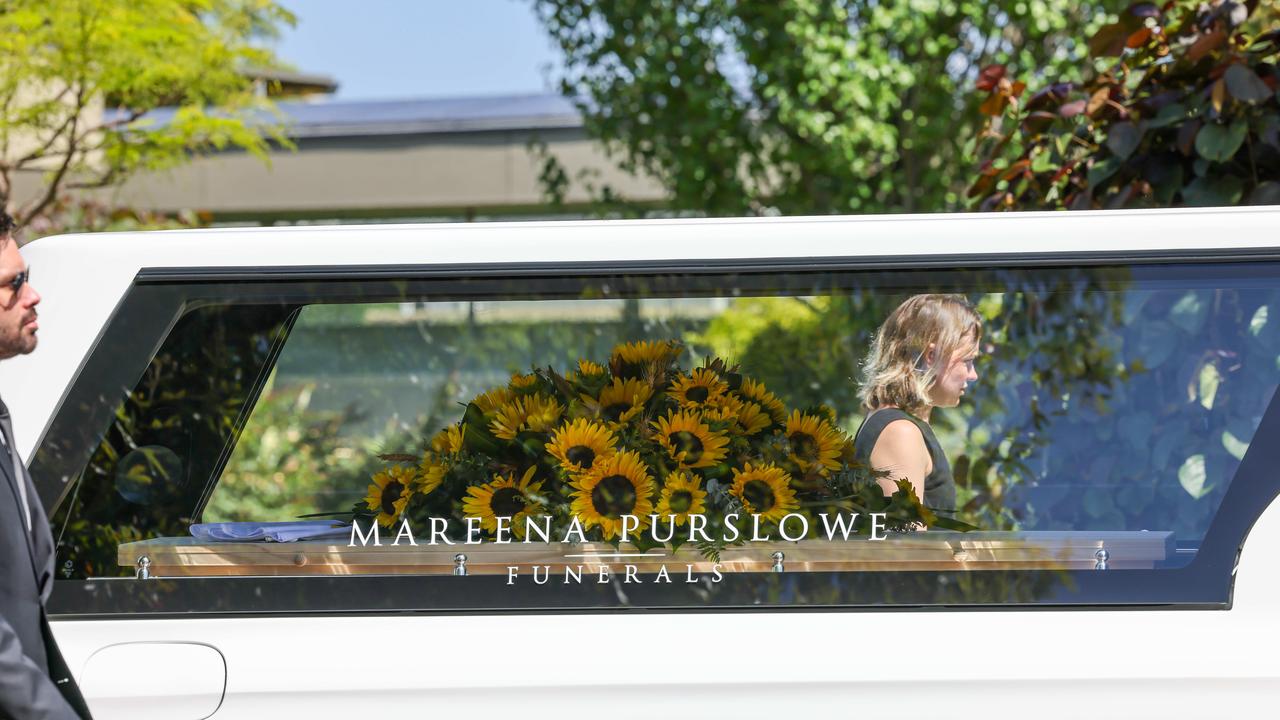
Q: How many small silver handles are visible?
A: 4